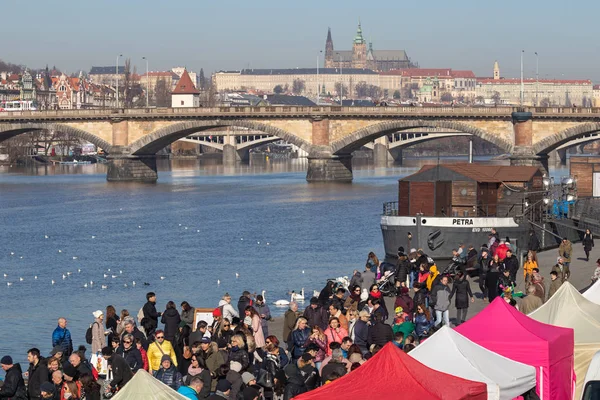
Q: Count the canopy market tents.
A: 6